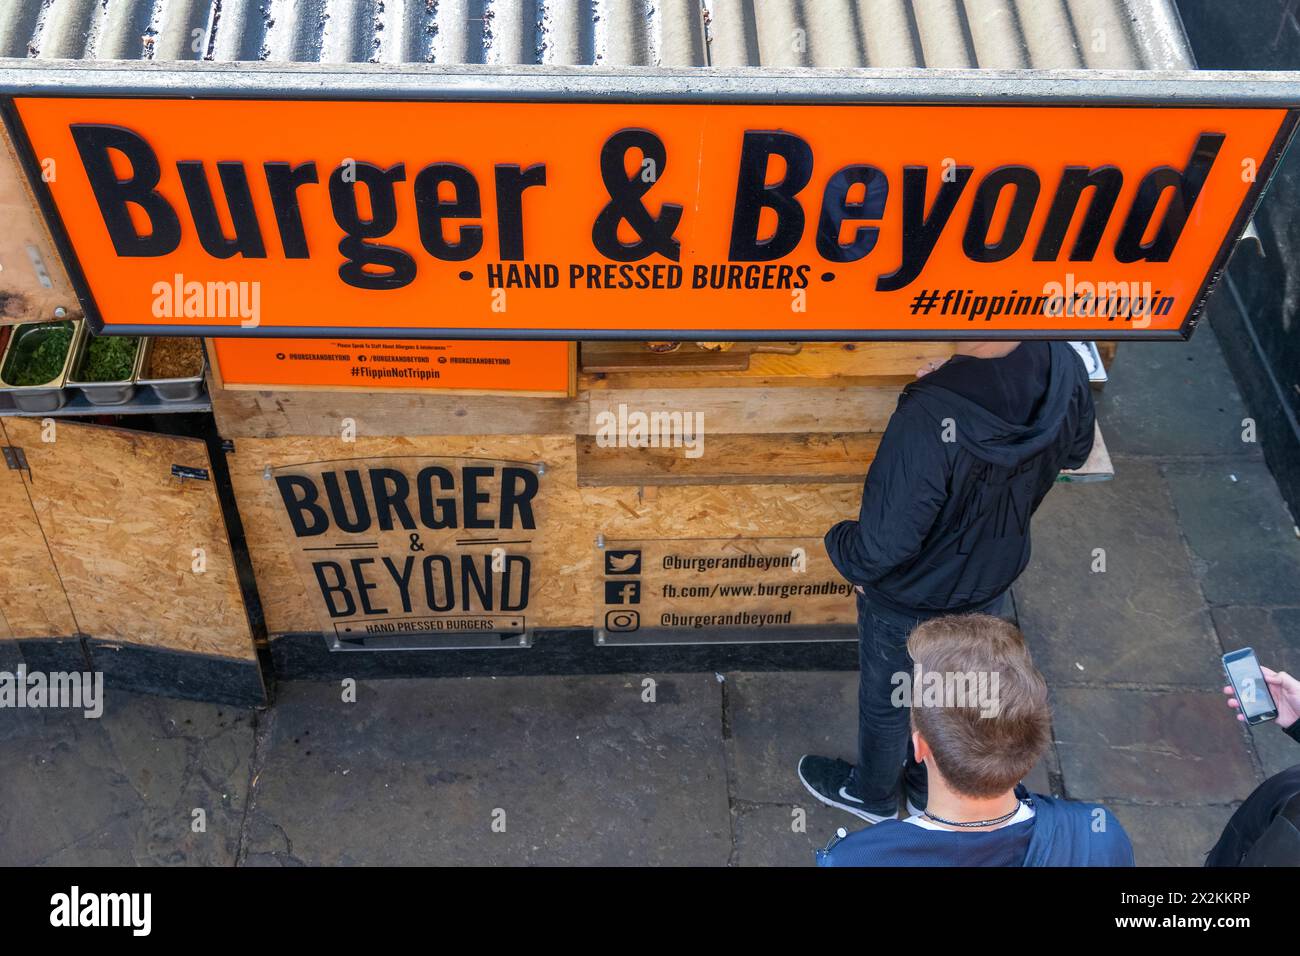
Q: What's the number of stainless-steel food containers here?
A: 3